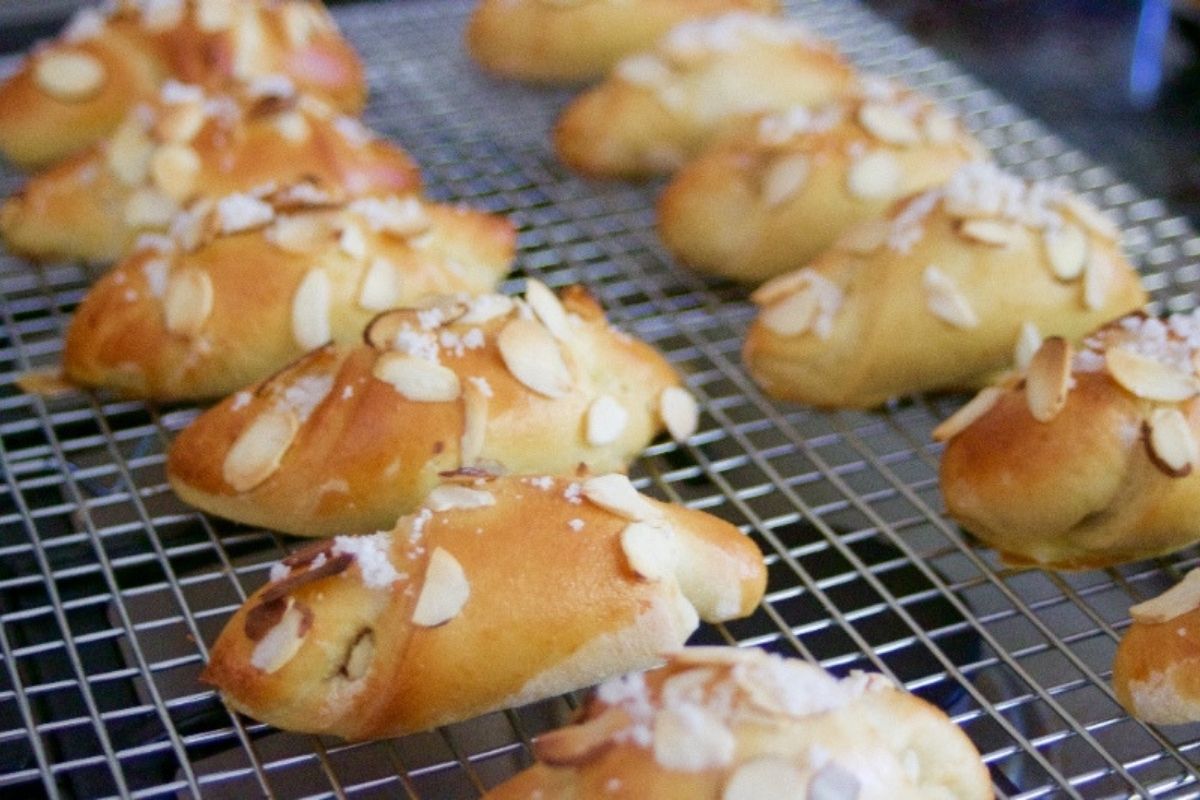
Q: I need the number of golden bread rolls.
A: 12